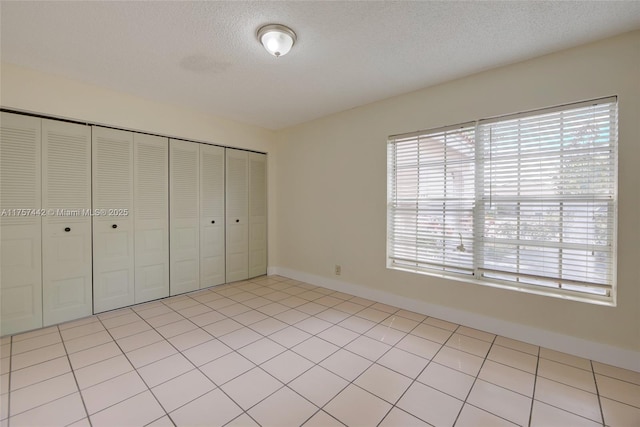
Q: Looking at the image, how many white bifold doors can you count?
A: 4